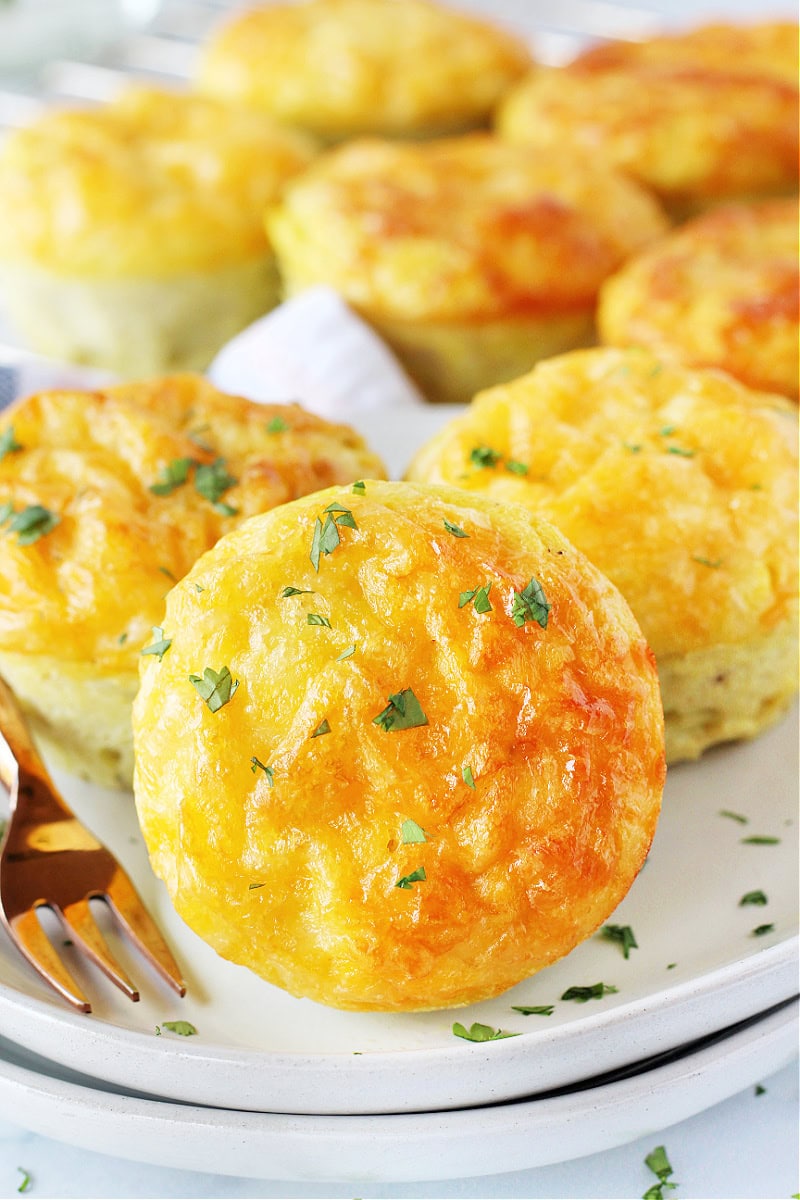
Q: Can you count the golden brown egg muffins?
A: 9